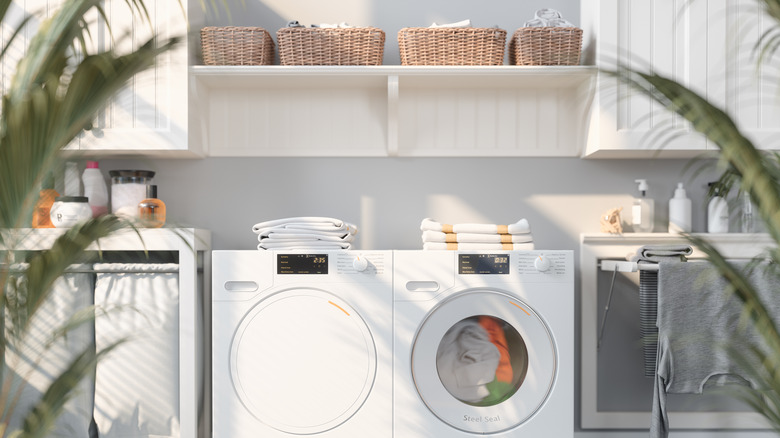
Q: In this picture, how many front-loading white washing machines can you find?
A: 2